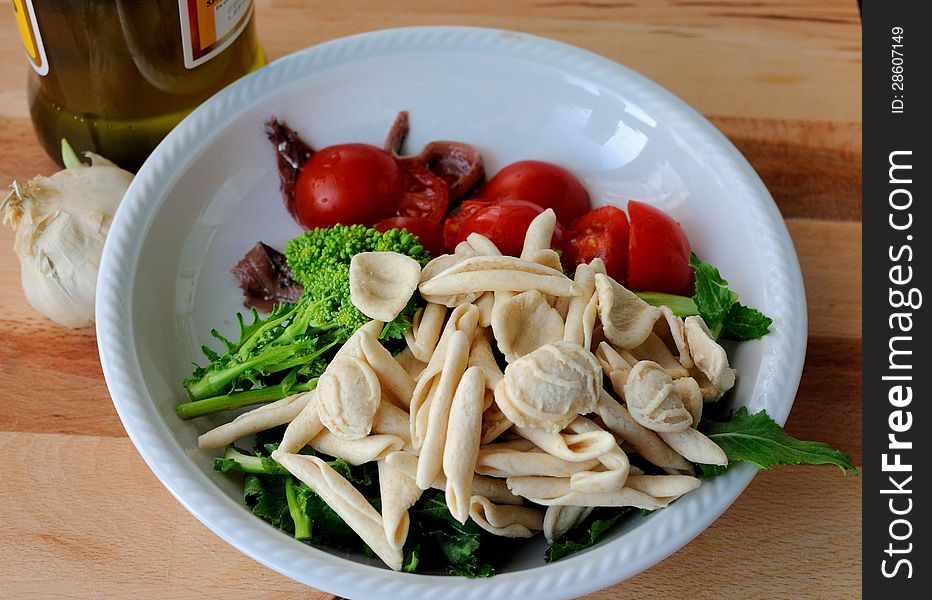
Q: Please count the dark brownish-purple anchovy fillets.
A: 3